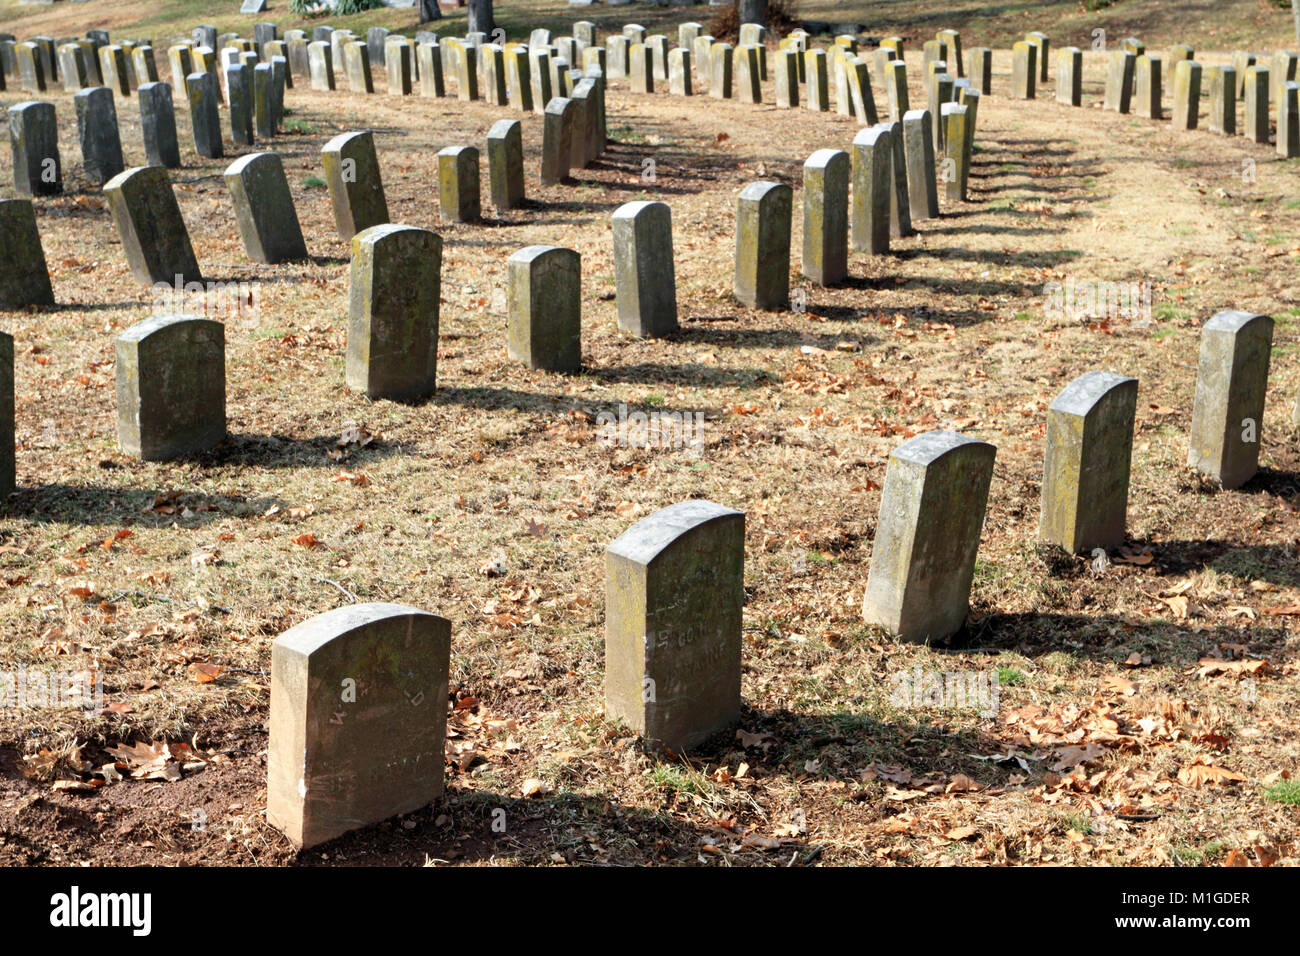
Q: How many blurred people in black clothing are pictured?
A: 0